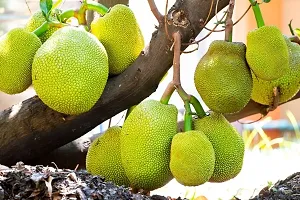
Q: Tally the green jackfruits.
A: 11